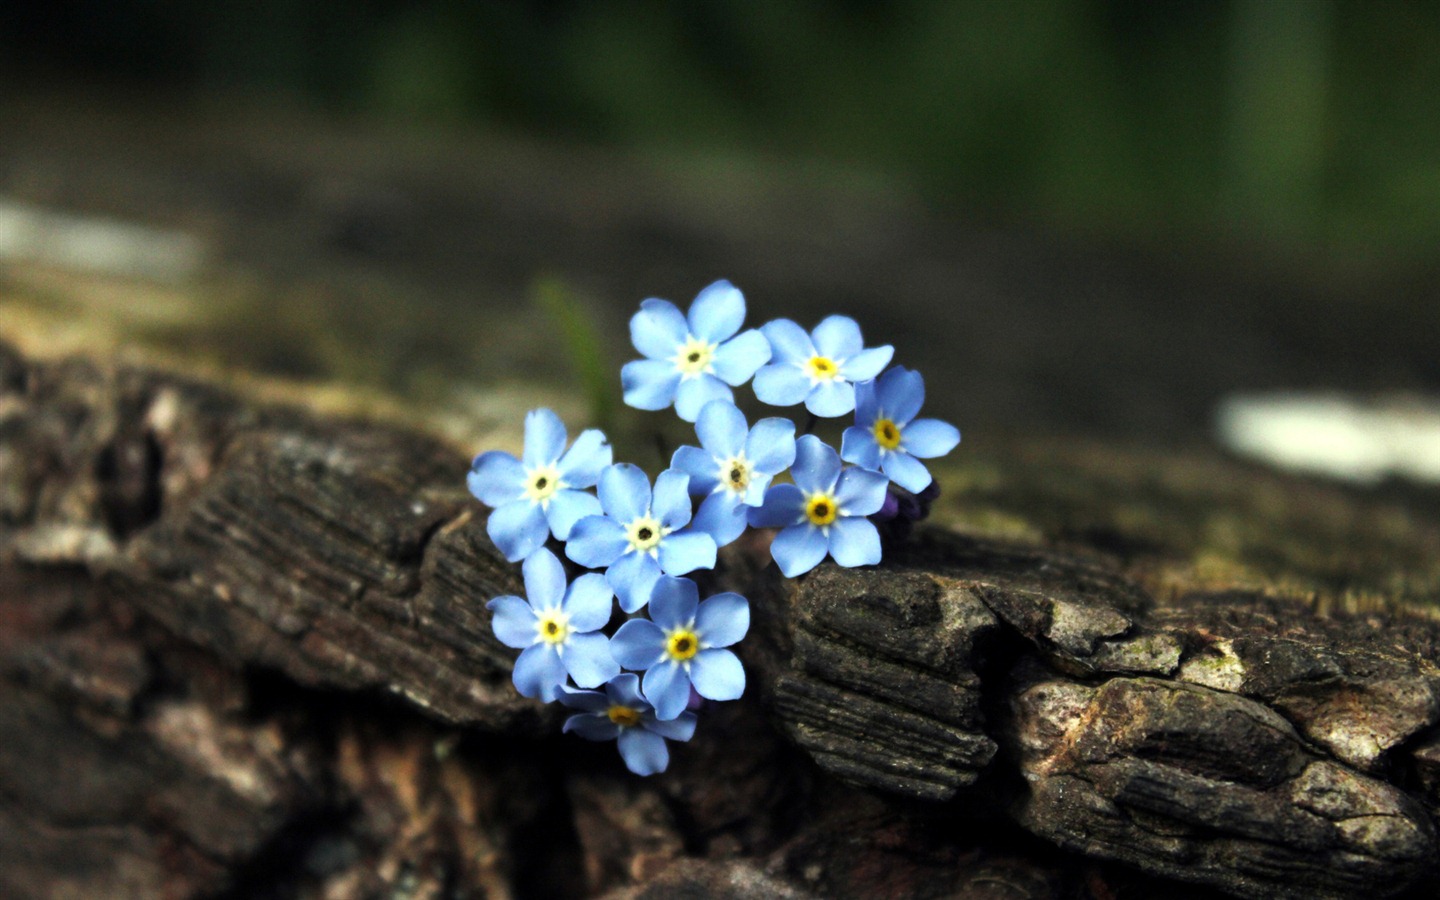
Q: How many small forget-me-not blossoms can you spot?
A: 10